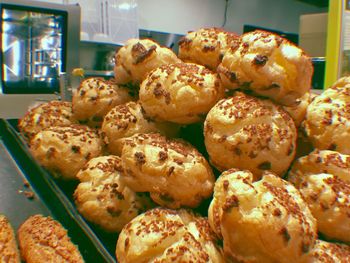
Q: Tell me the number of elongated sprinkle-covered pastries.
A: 2